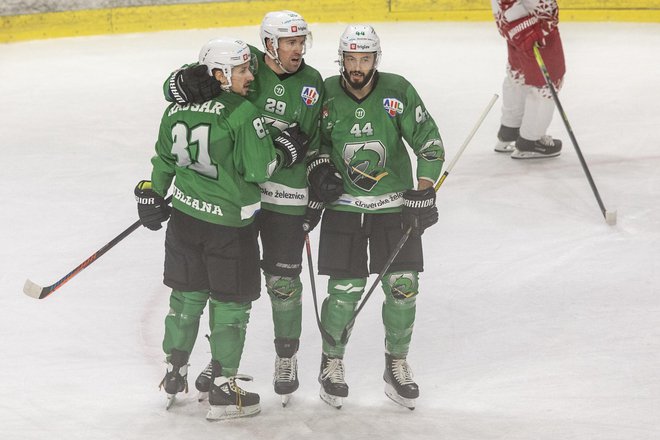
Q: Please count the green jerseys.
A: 3